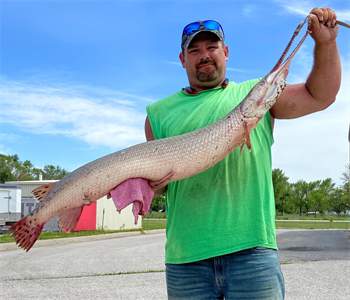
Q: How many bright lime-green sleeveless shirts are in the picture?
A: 1